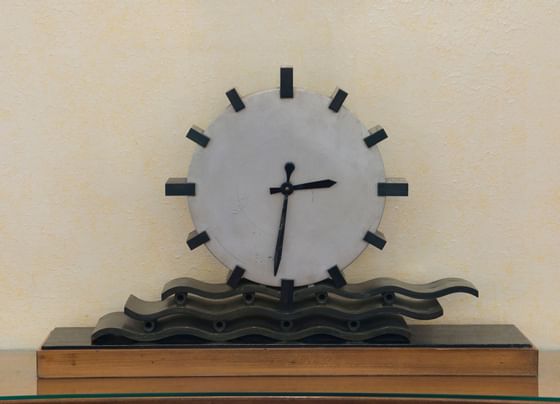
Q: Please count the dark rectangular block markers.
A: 12